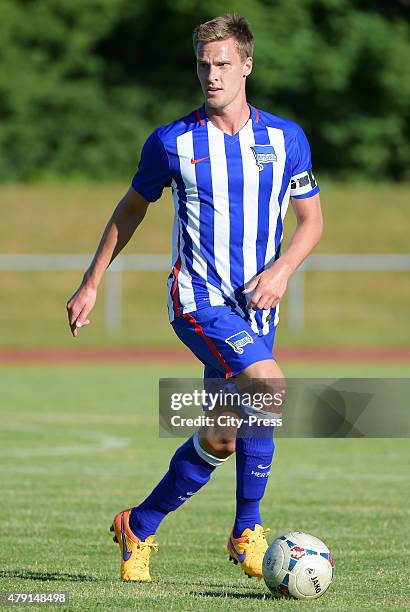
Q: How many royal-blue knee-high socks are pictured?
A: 2